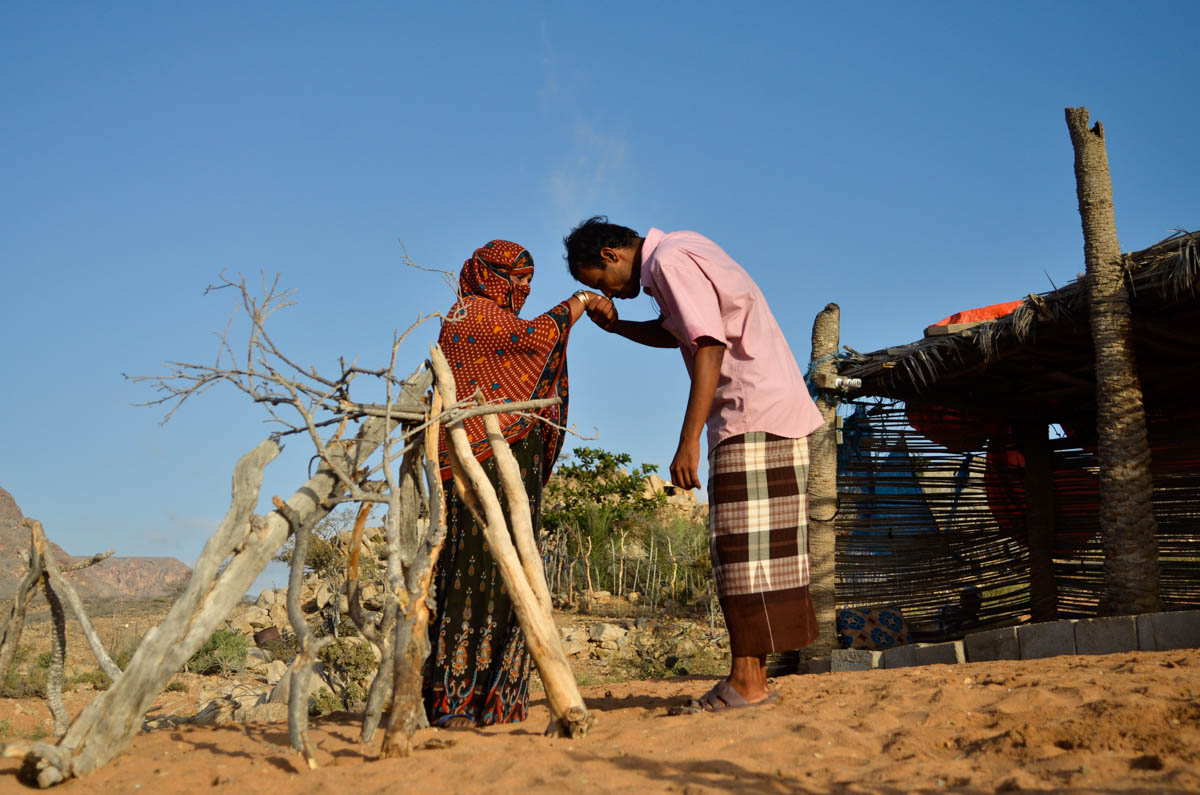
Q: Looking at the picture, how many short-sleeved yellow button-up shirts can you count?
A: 0